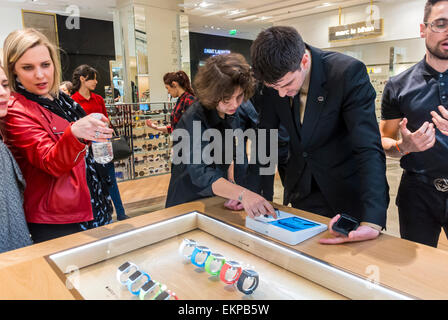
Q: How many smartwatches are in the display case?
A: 9